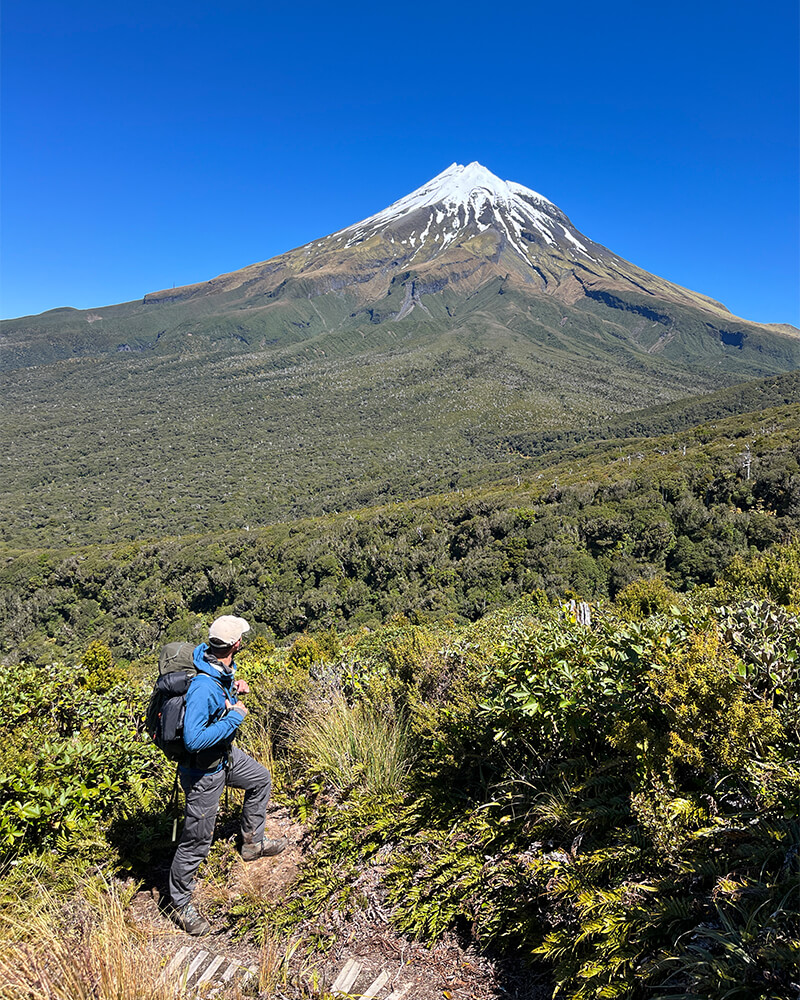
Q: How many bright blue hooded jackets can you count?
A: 1